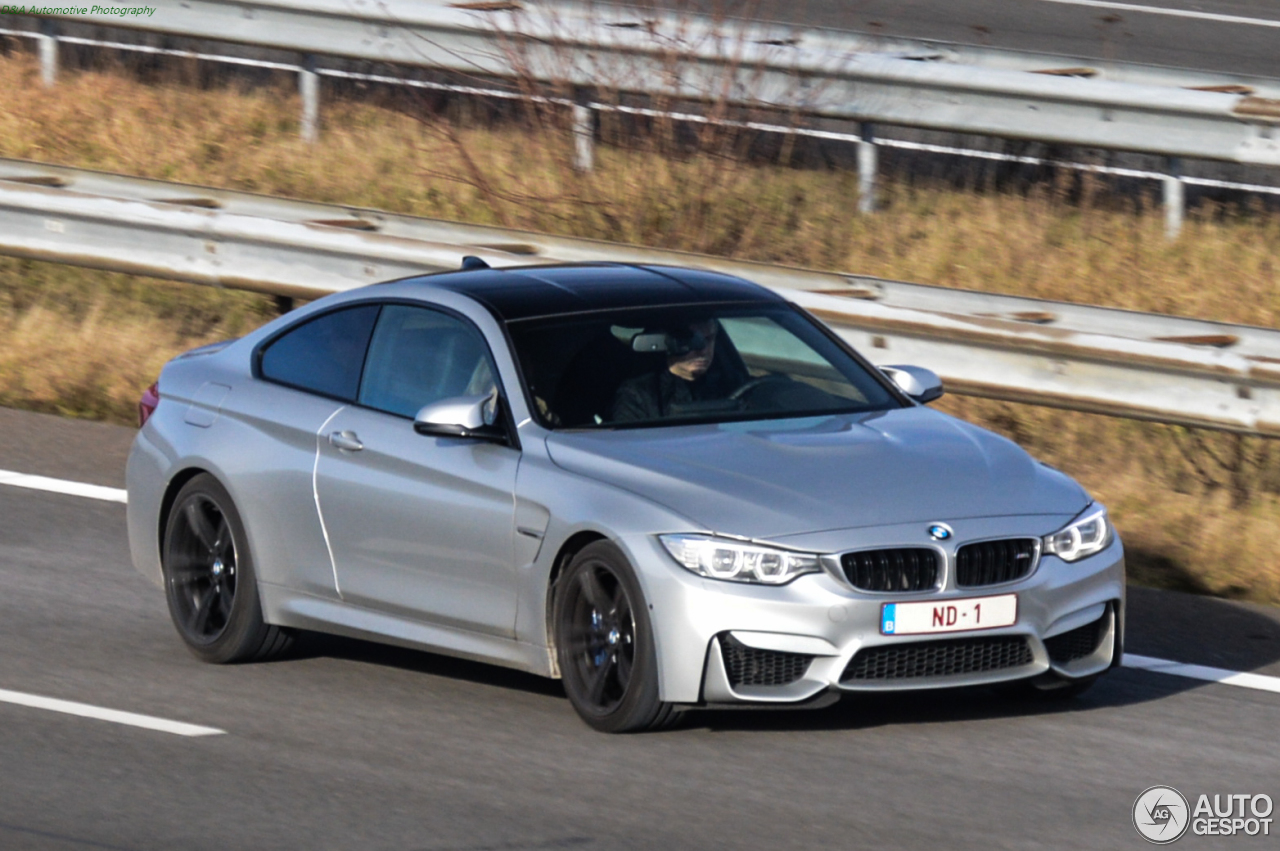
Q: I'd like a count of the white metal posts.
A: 5